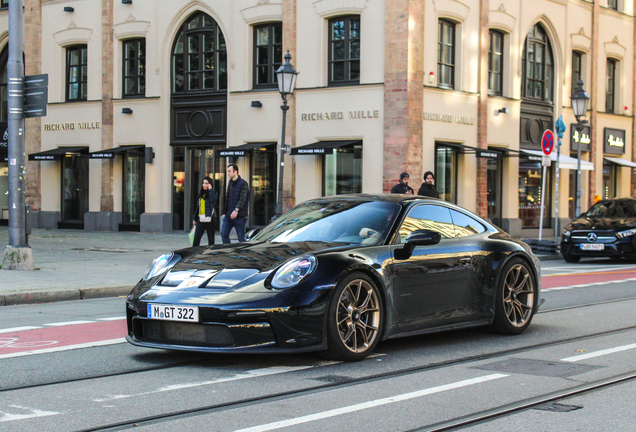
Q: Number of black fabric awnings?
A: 6